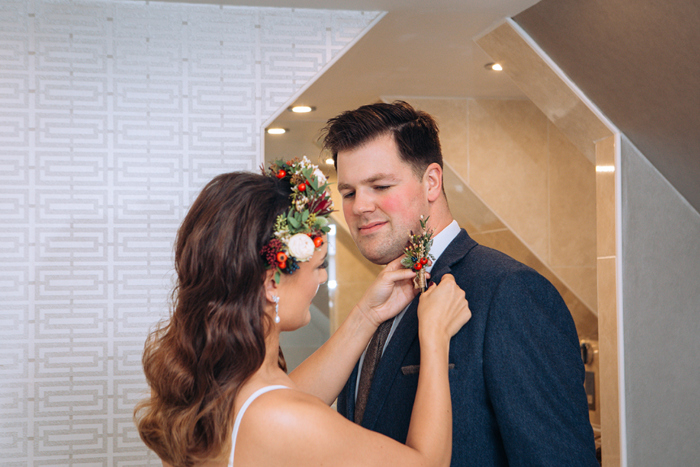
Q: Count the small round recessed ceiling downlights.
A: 4